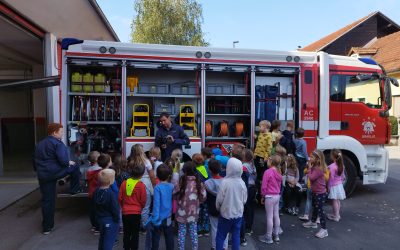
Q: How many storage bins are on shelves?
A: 5